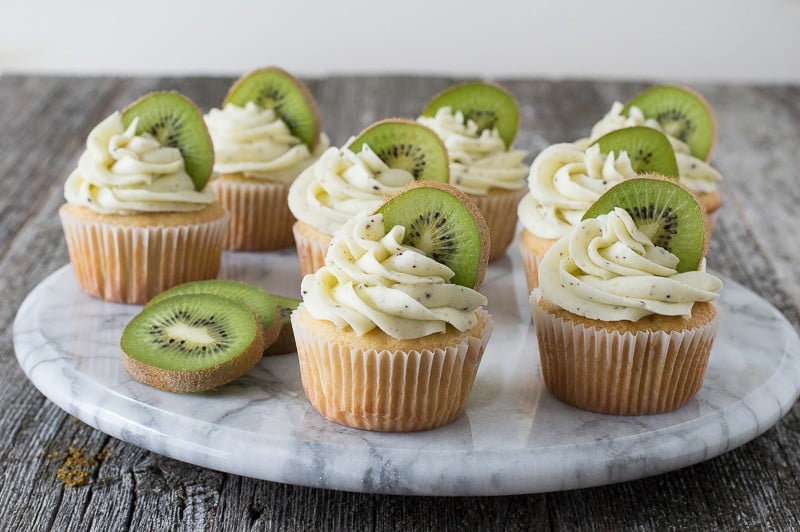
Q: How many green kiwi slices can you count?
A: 11